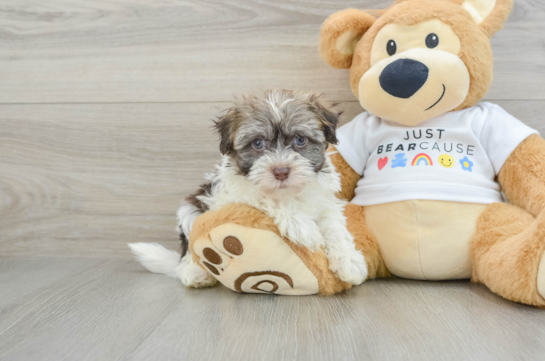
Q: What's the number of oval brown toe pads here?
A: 3